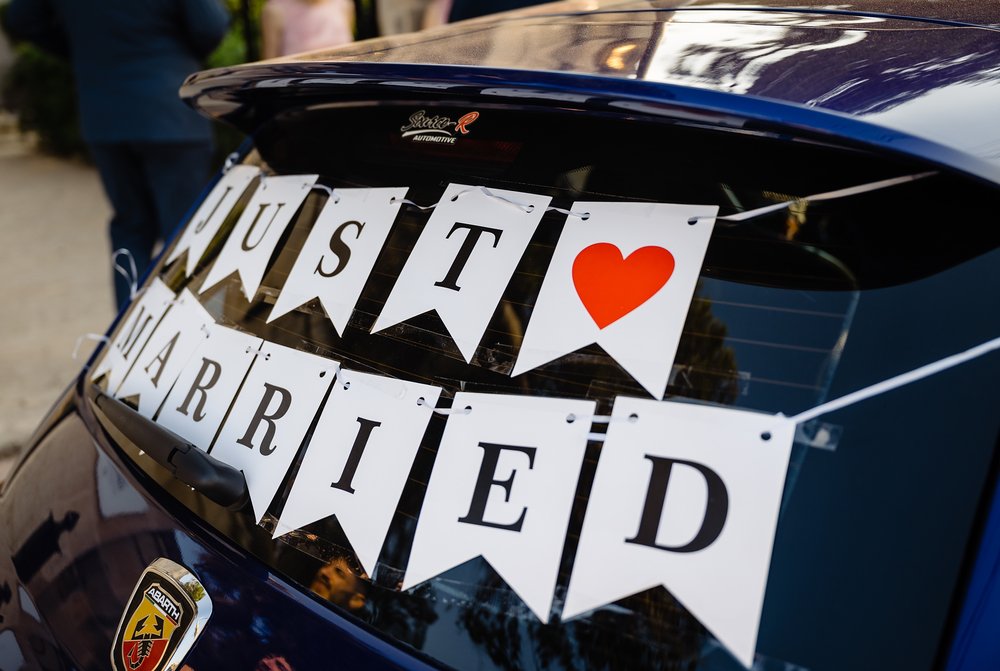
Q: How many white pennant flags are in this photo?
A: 12